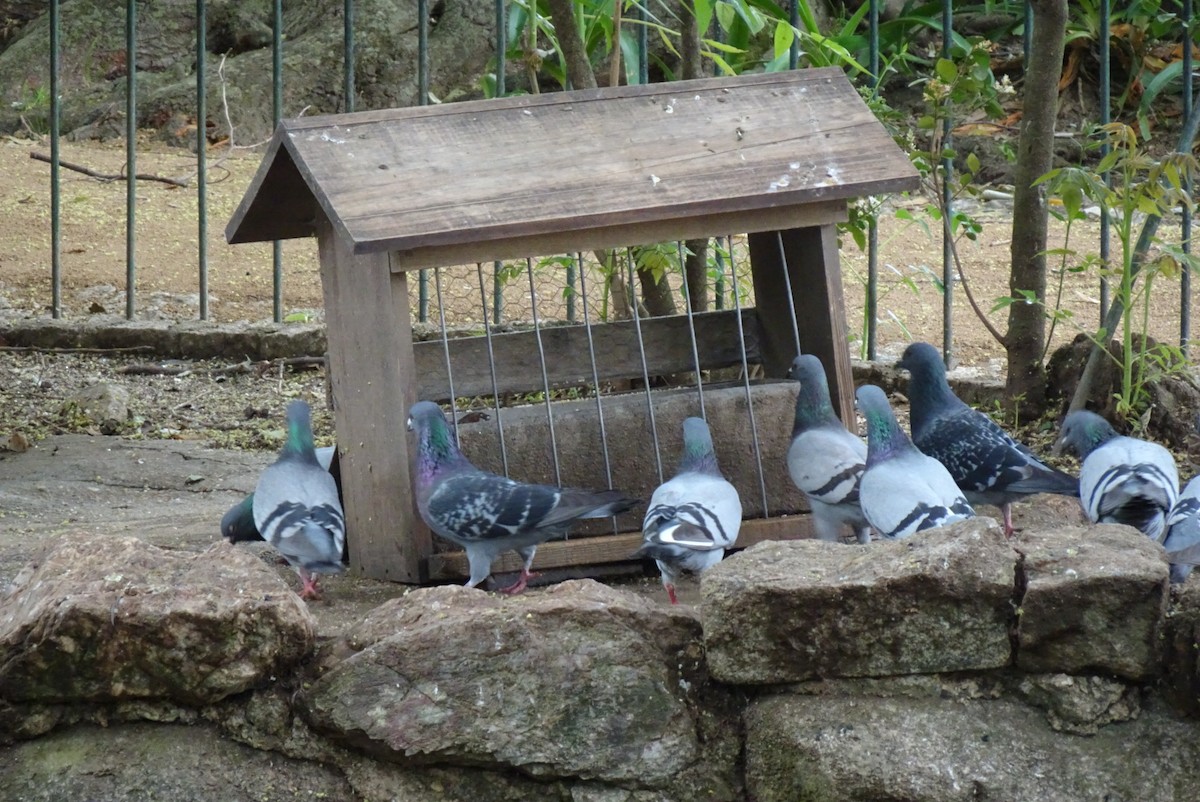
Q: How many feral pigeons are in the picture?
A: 9